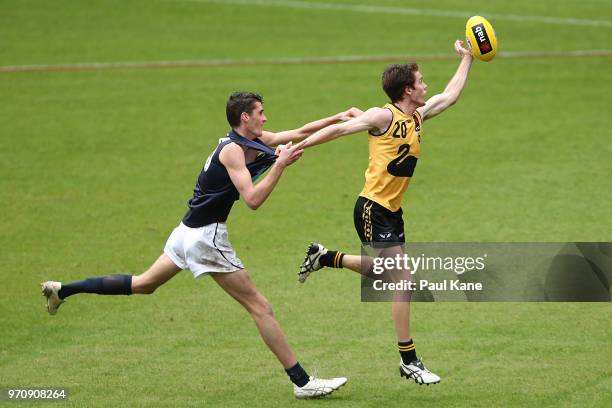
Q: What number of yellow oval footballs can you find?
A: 1